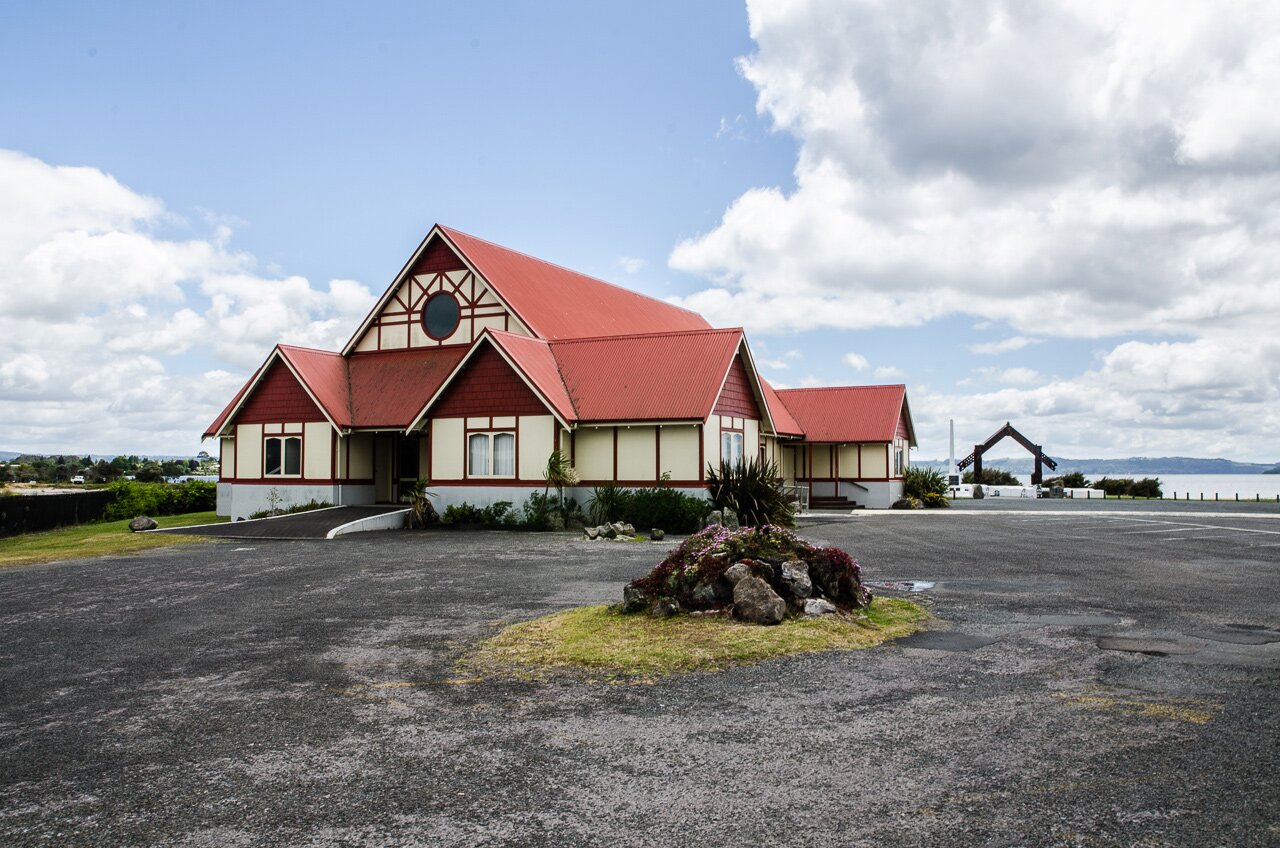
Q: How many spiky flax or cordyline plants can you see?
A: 5